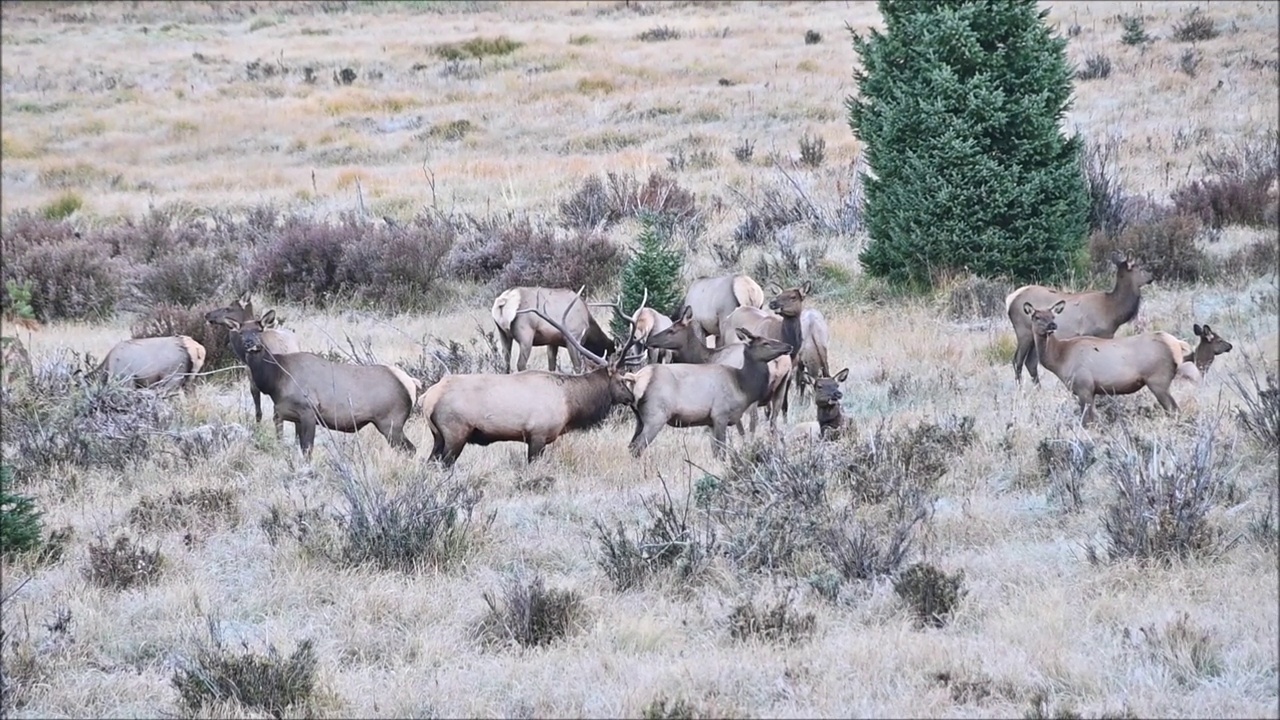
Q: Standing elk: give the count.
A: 13